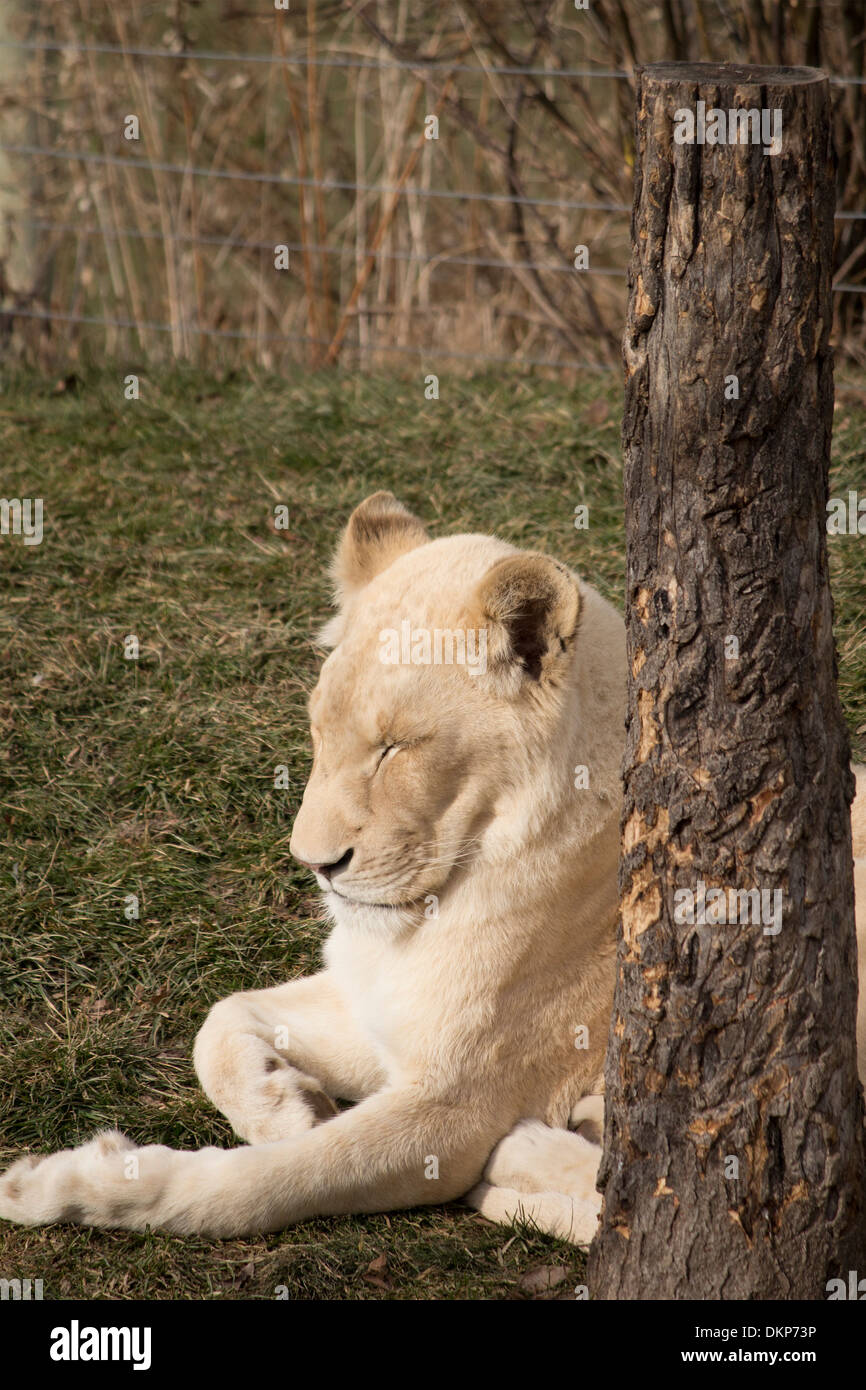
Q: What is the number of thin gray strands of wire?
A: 4